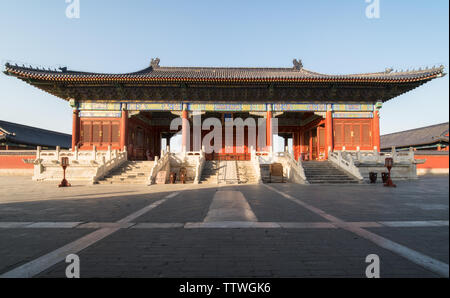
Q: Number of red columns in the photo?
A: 6